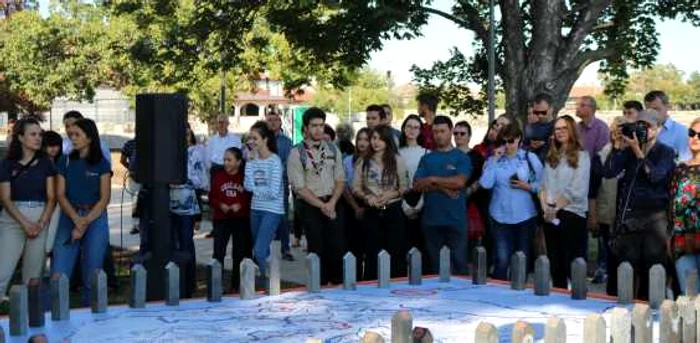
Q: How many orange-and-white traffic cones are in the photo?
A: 0